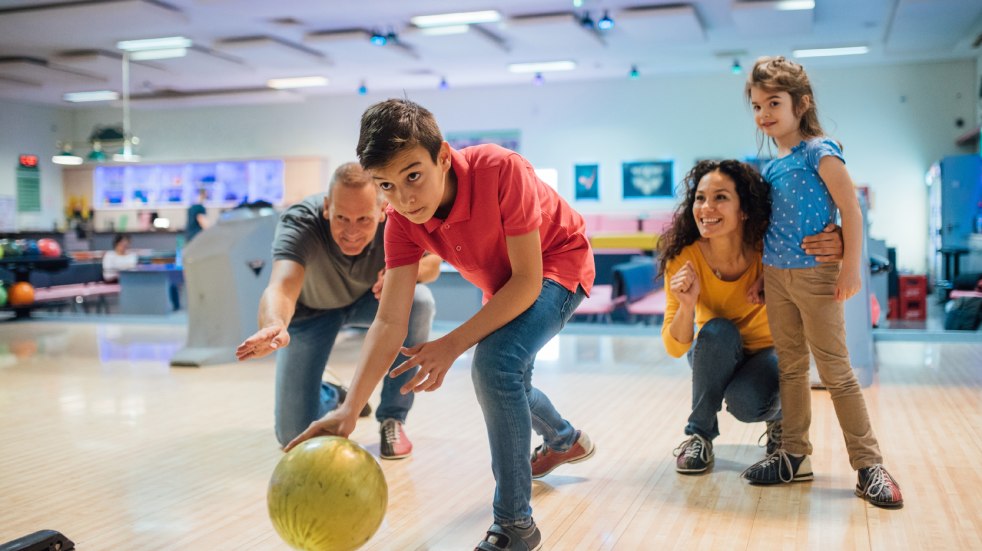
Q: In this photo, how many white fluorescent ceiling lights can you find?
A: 7